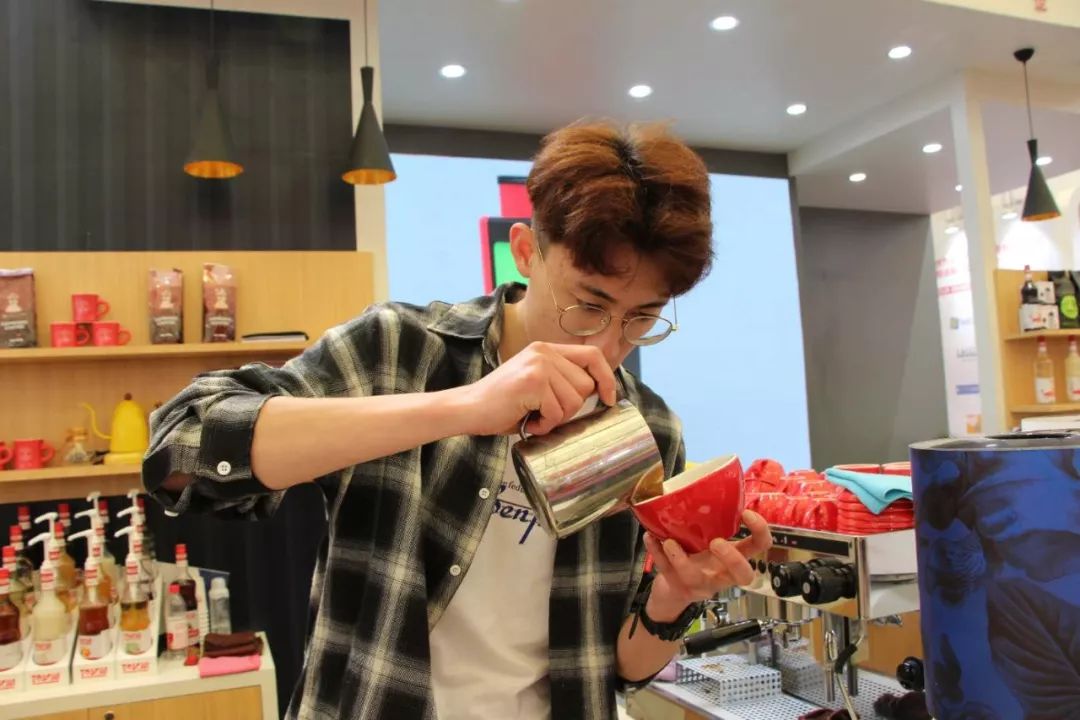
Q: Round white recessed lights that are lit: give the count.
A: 9